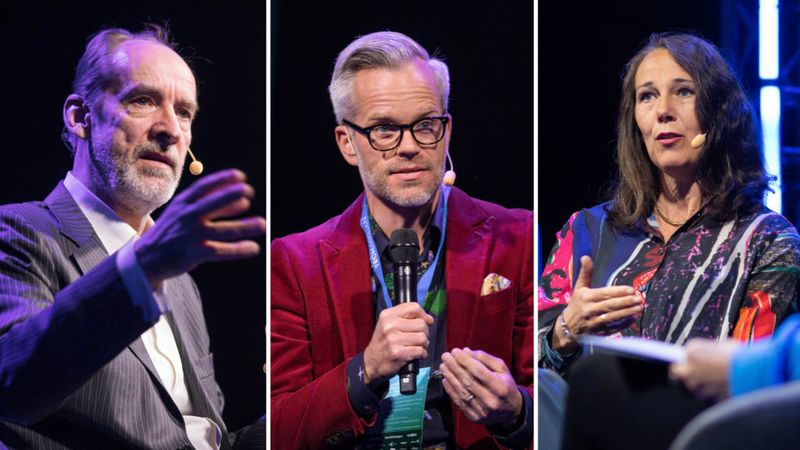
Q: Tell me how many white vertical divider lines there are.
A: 2